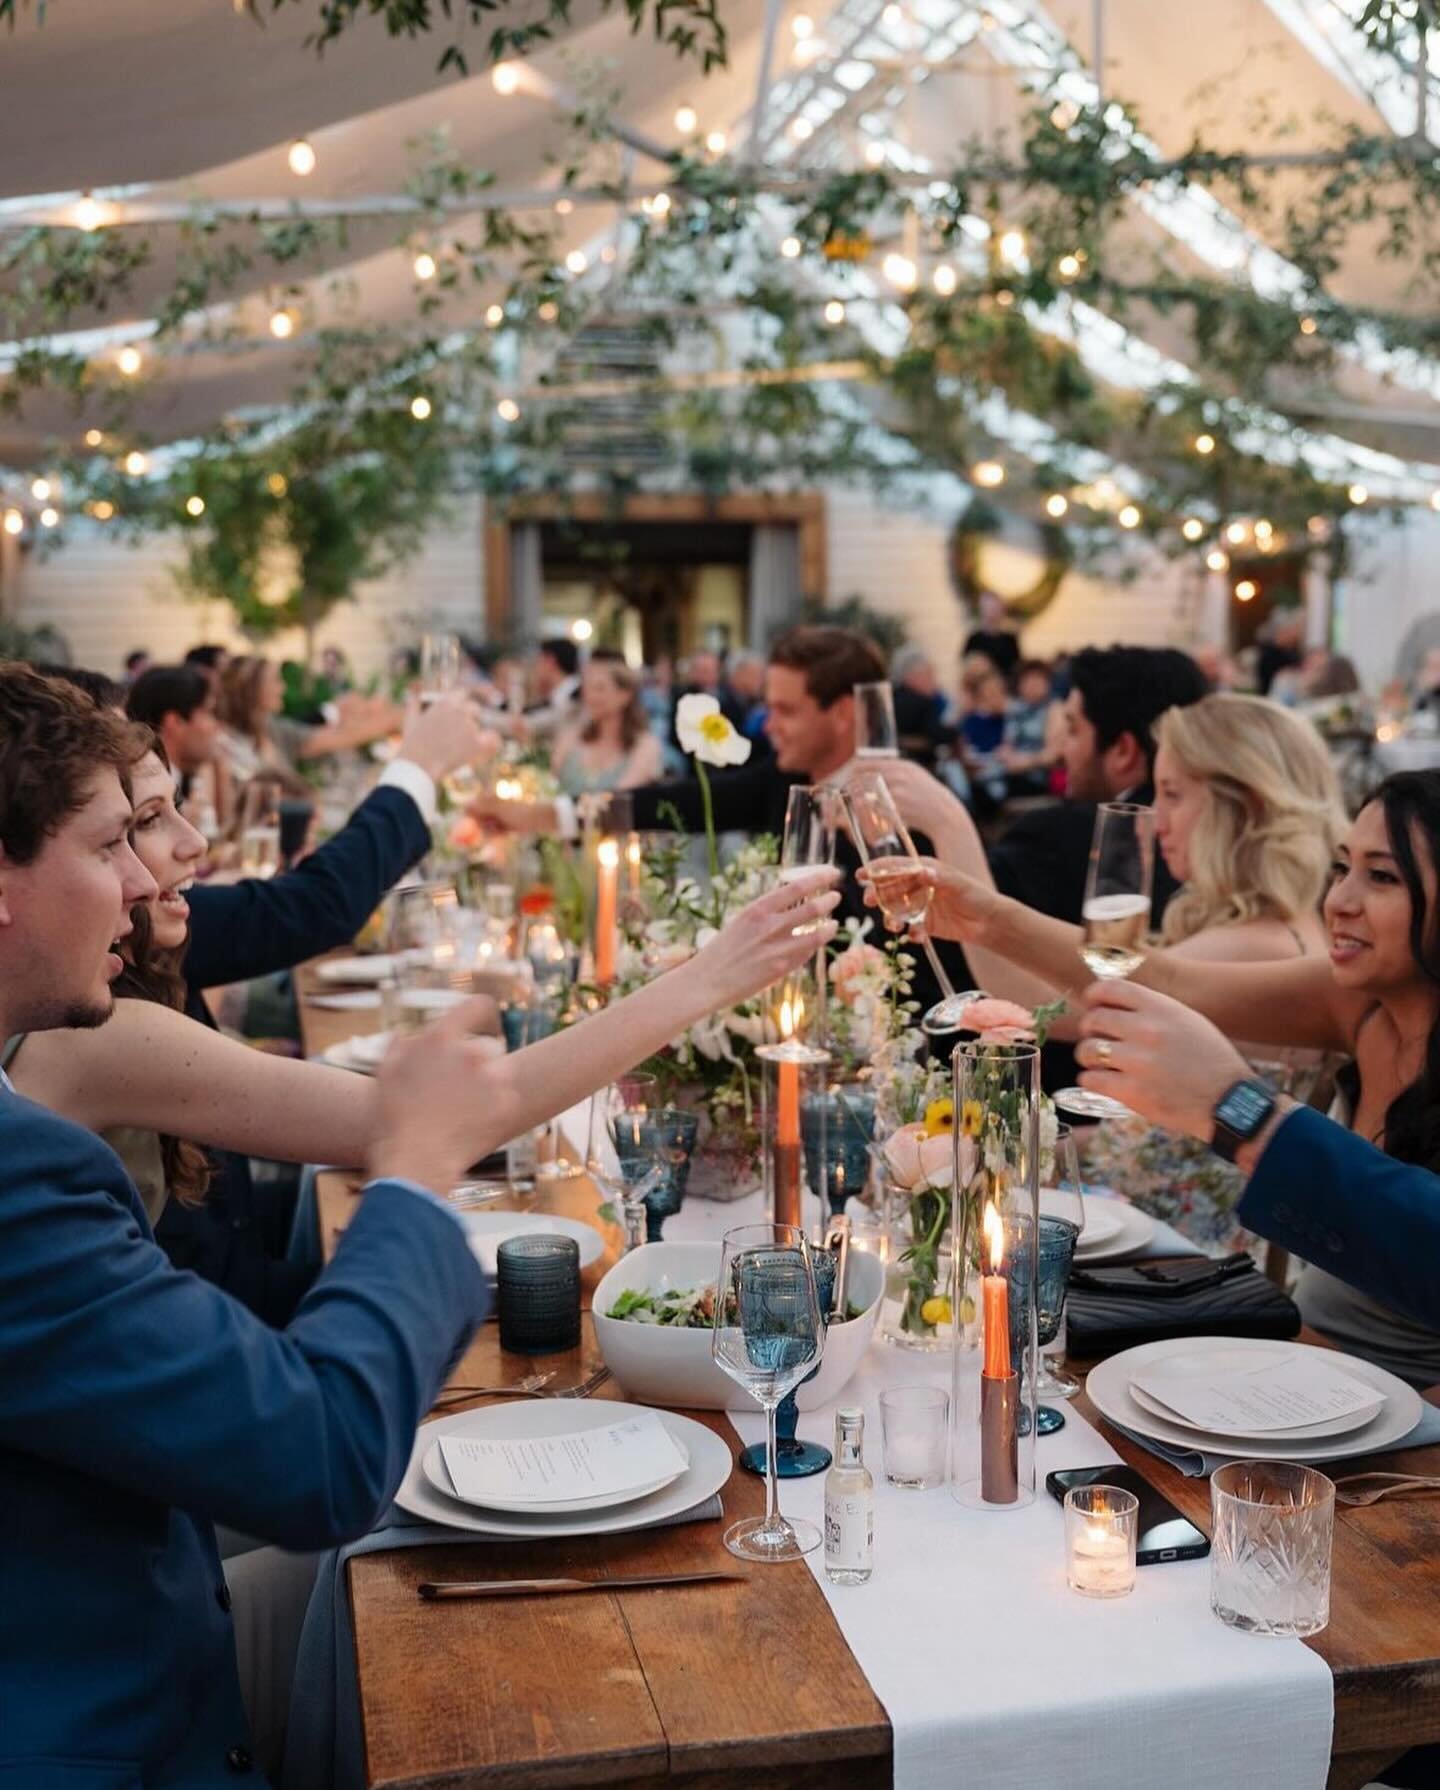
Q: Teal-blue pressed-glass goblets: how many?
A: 4